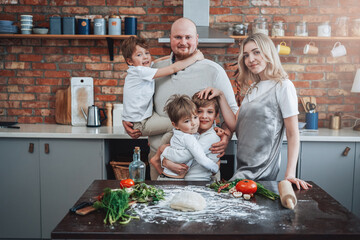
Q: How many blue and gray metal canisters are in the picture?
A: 6